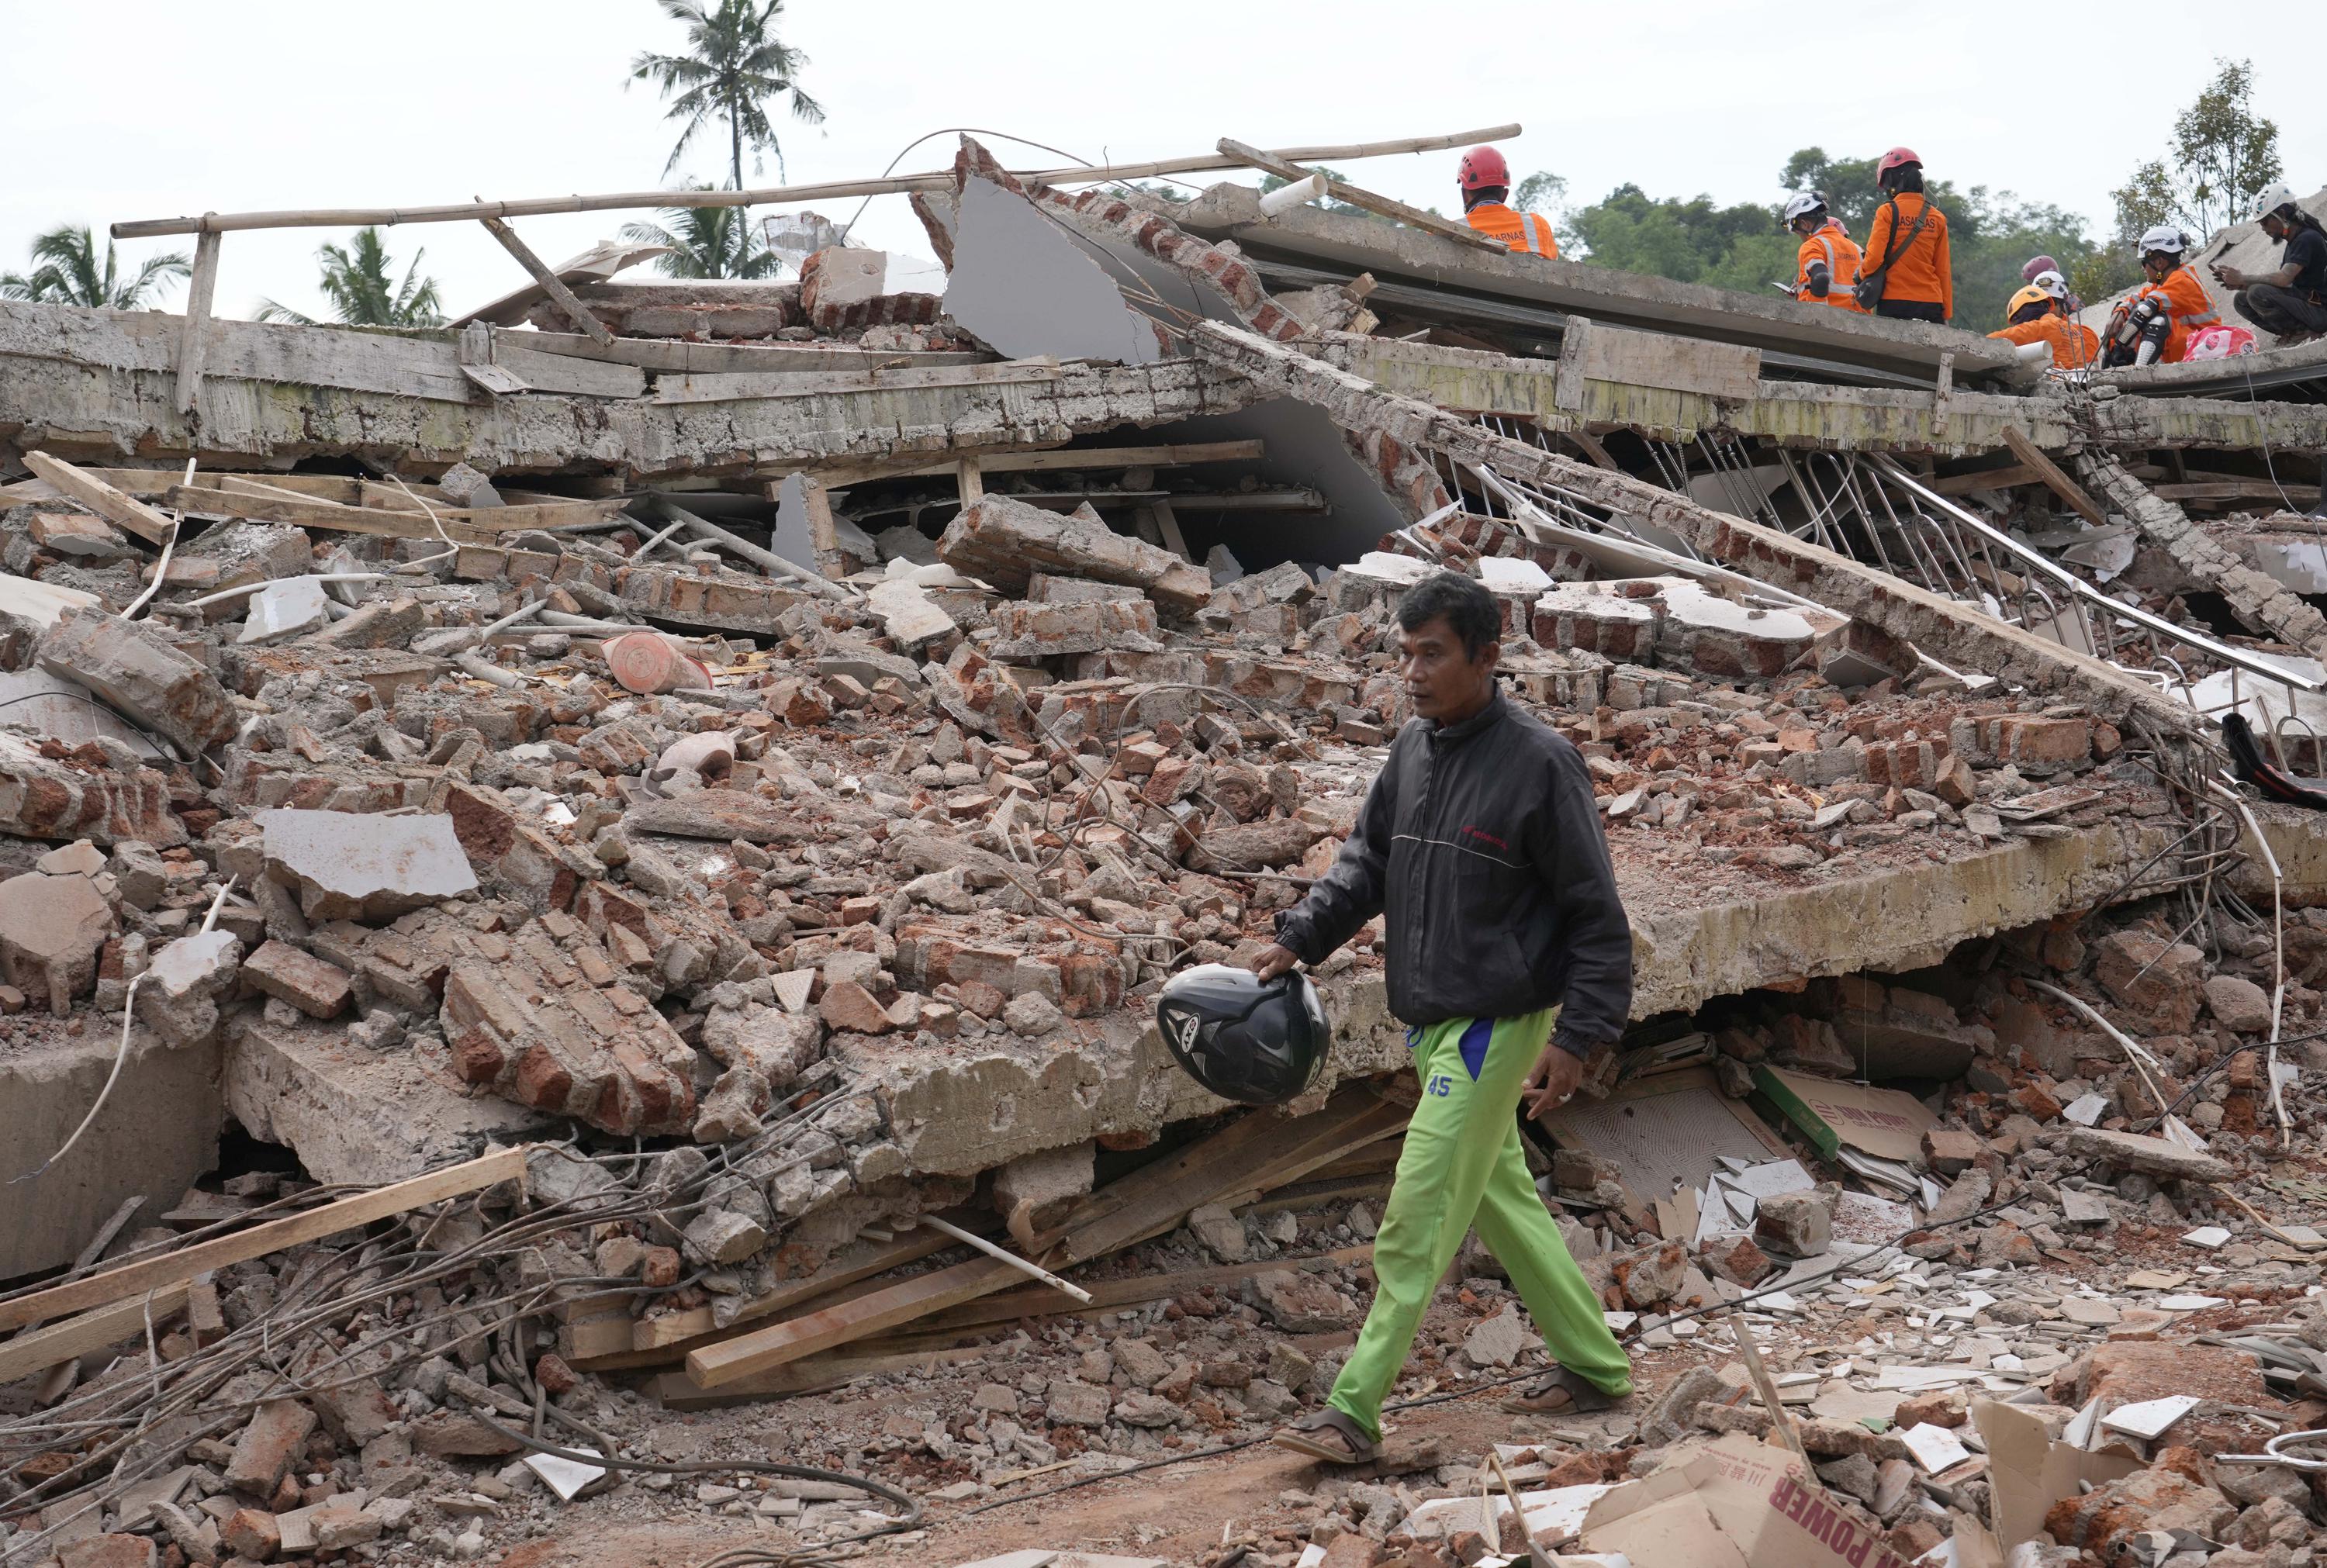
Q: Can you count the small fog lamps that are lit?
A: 0